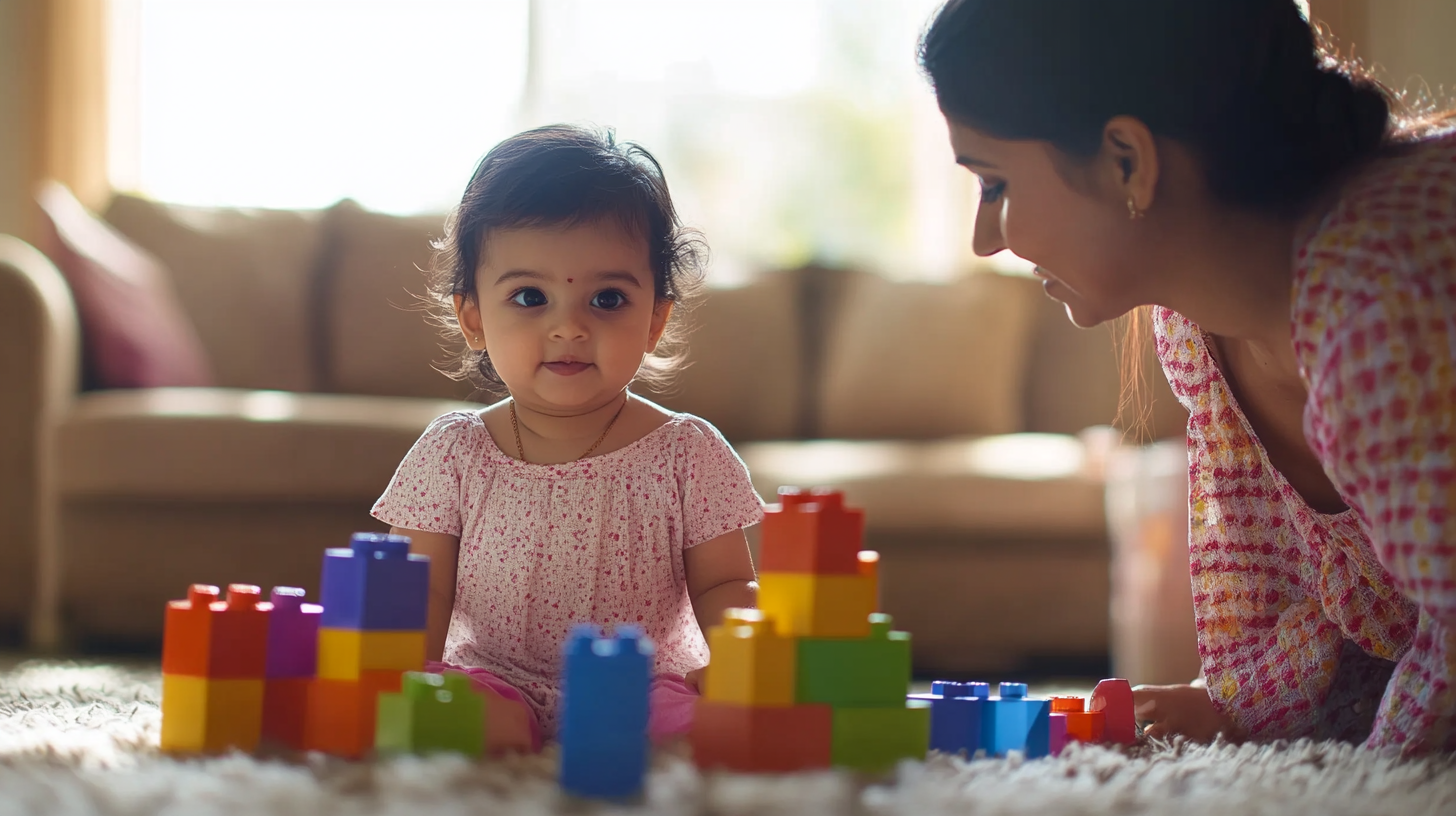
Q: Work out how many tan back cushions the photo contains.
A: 5